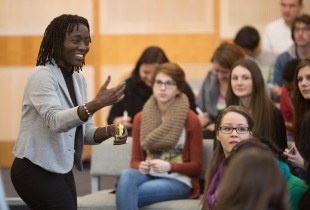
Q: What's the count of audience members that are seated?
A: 12